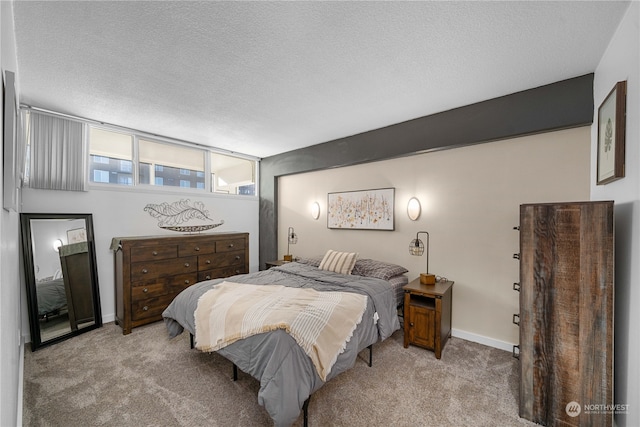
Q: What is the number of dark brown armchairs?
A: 0